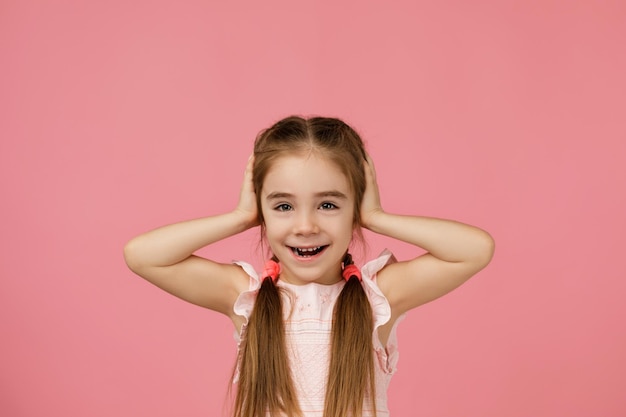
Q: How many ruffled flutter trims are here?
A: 2